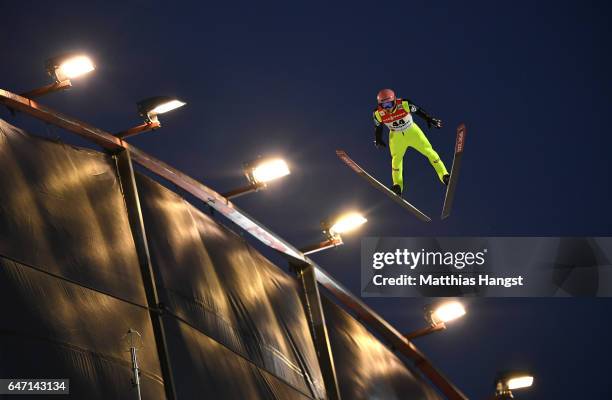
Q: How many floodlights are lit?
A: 6